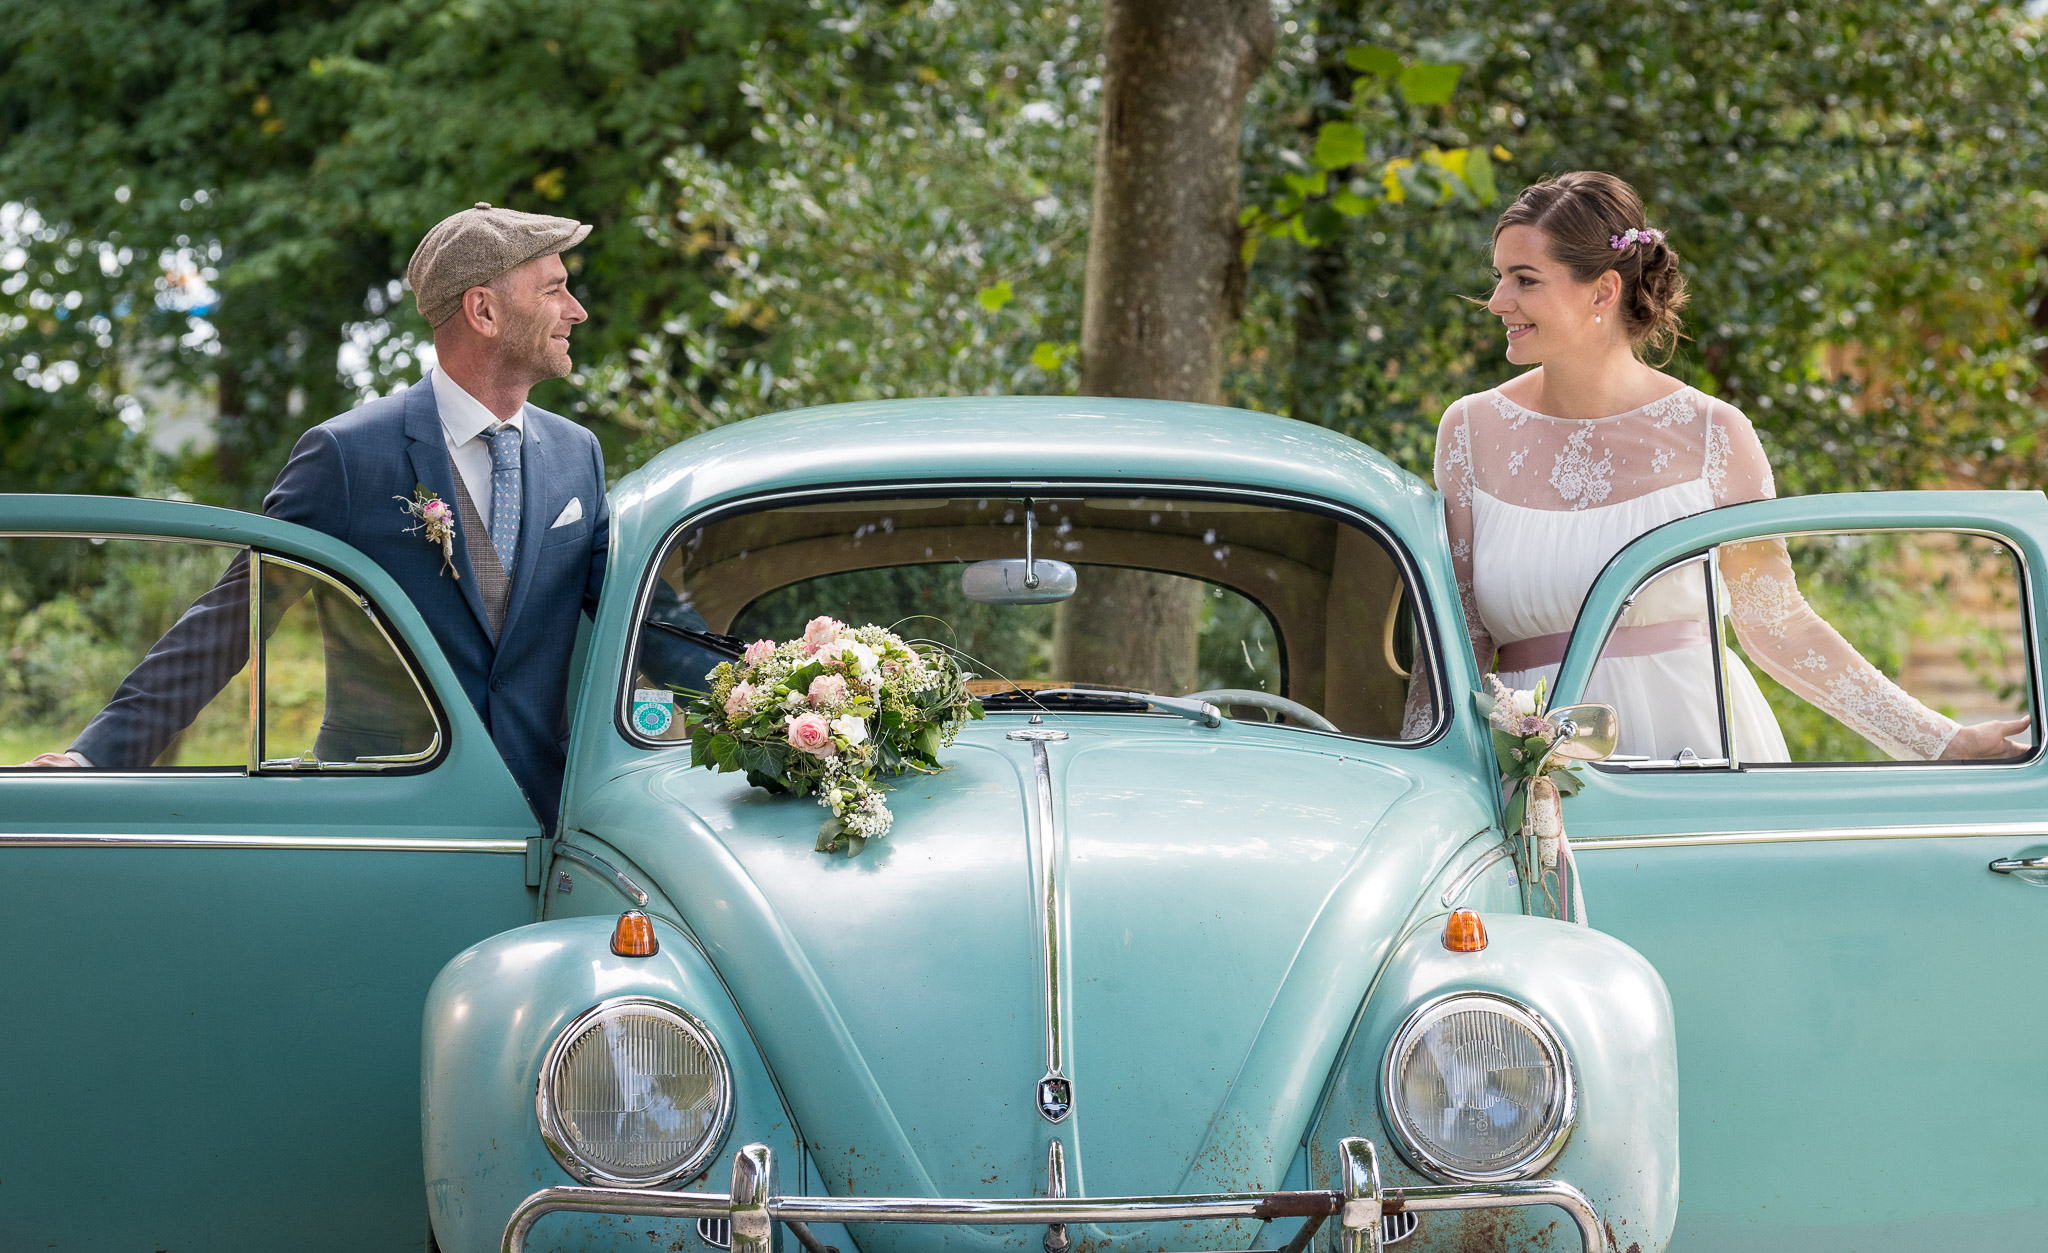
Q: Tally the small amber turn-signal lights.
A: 2